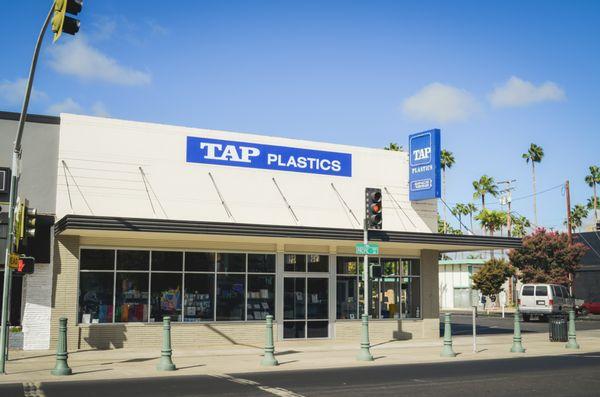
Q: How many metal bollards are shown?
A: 7